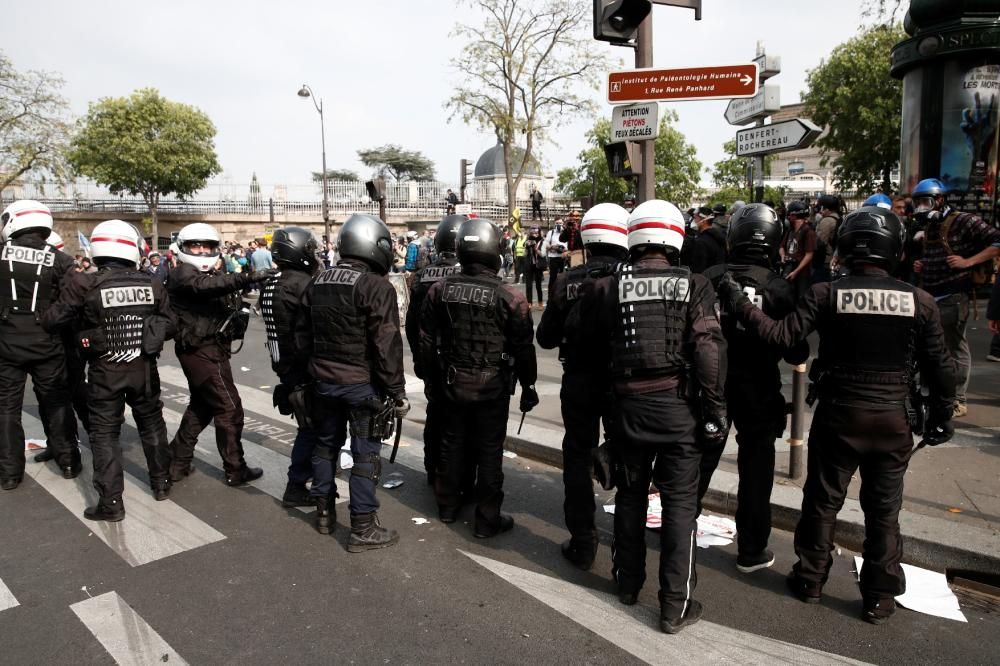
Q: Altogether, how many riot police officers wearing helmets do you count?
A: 12